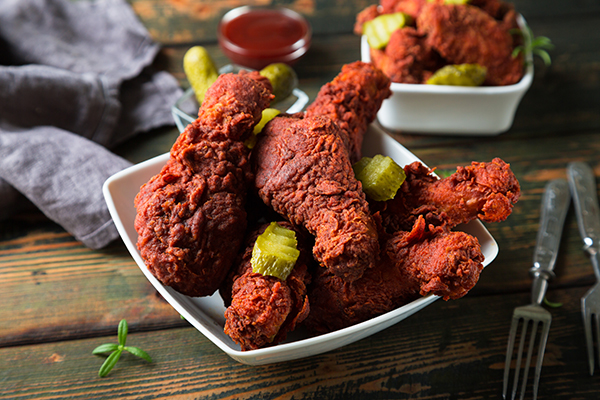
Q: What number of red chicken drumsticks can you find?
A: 6